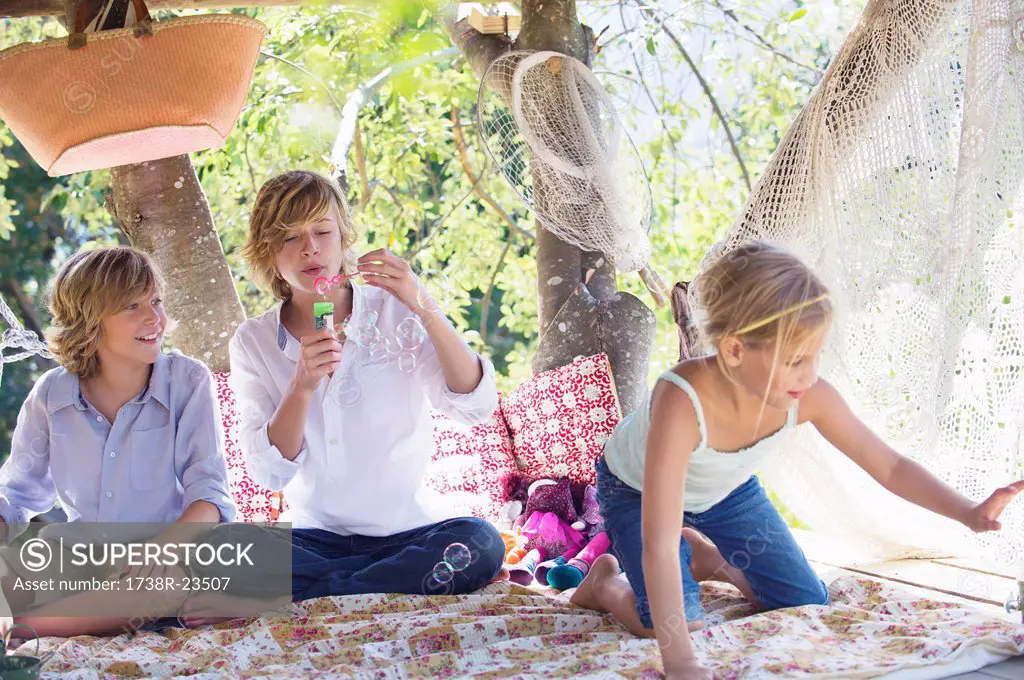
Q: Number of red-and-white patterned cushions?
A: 3